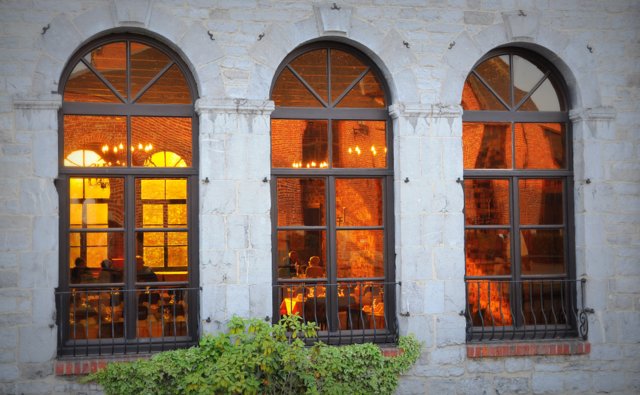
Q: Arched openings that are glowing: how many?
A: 3